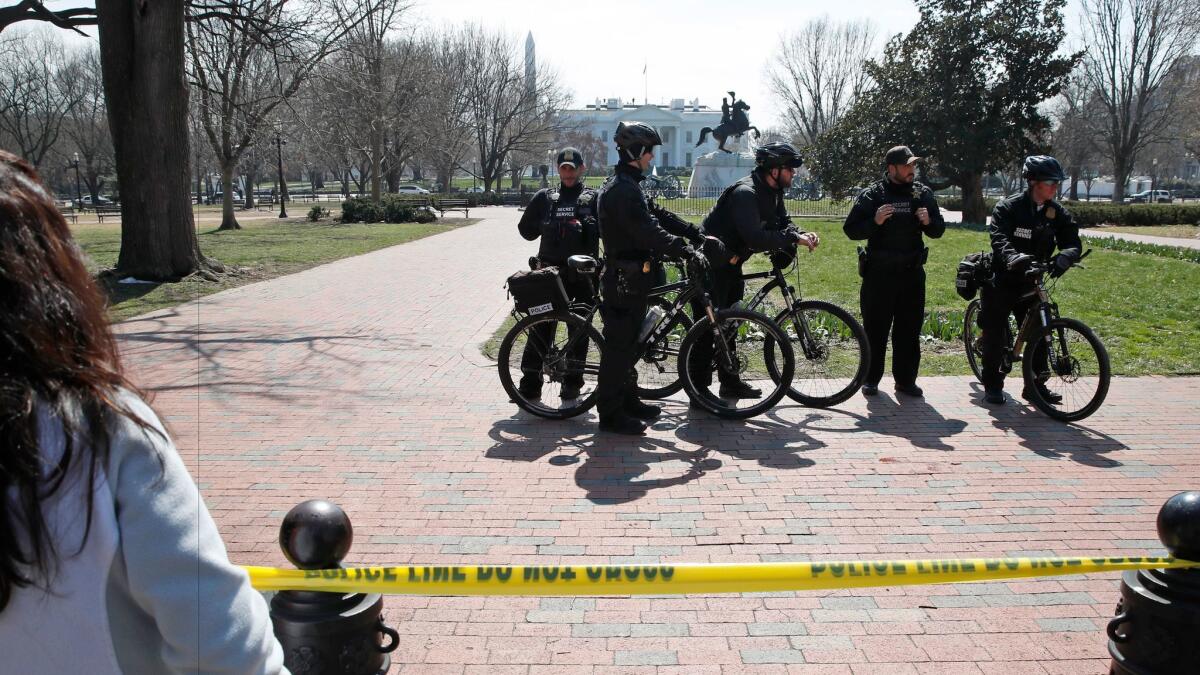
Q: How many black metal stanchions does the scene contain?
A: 2